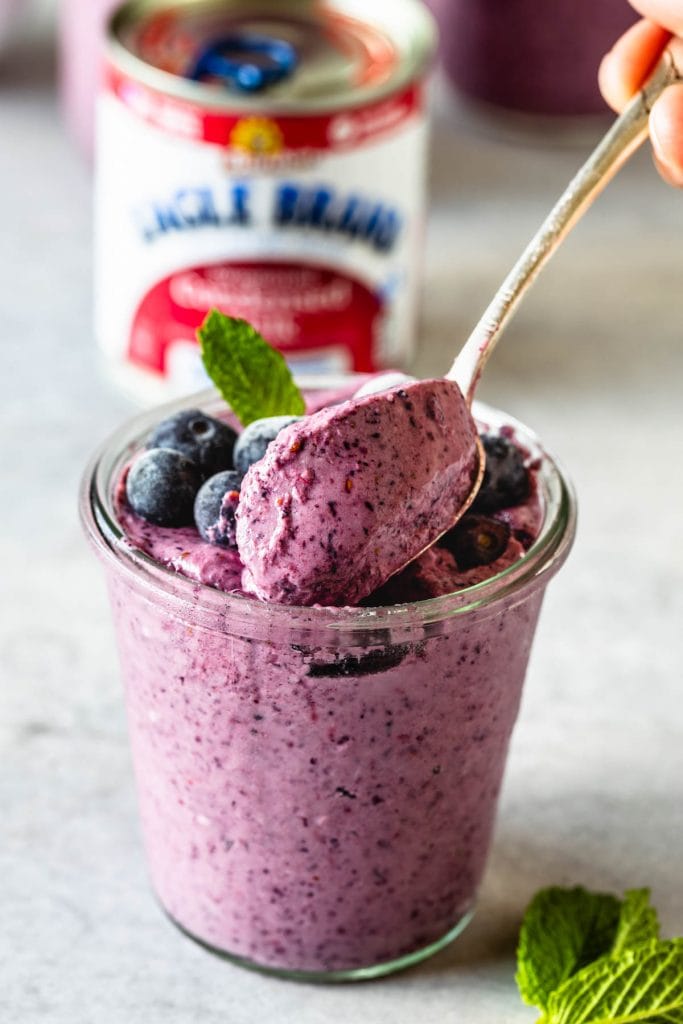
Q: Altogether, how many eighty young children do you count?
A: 0